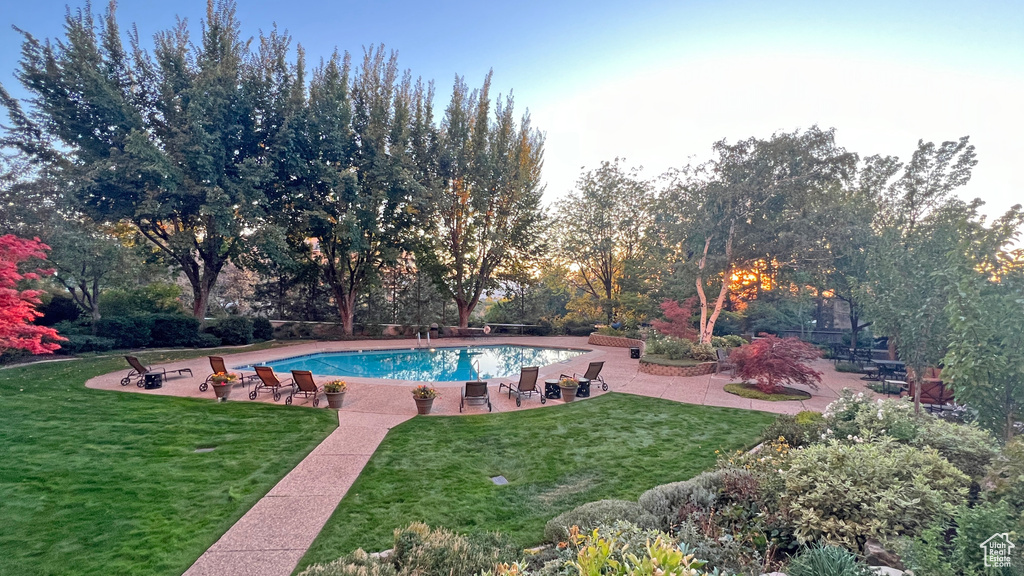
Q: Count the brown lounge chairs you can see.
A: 7